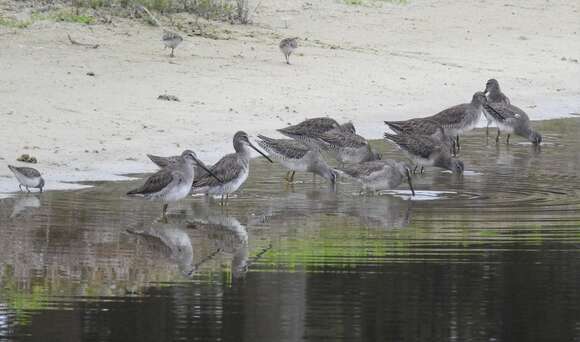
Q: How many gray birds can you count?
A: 15